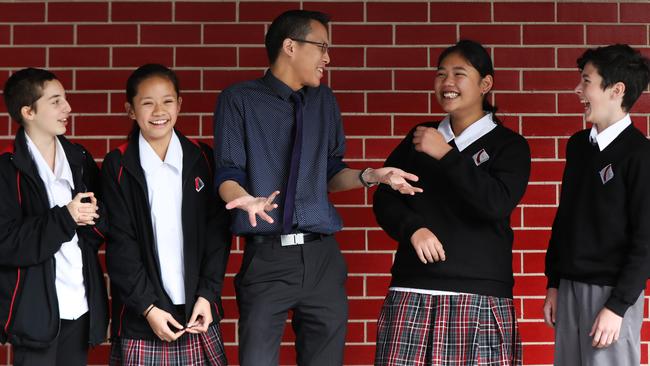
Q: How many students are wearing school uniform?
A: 4